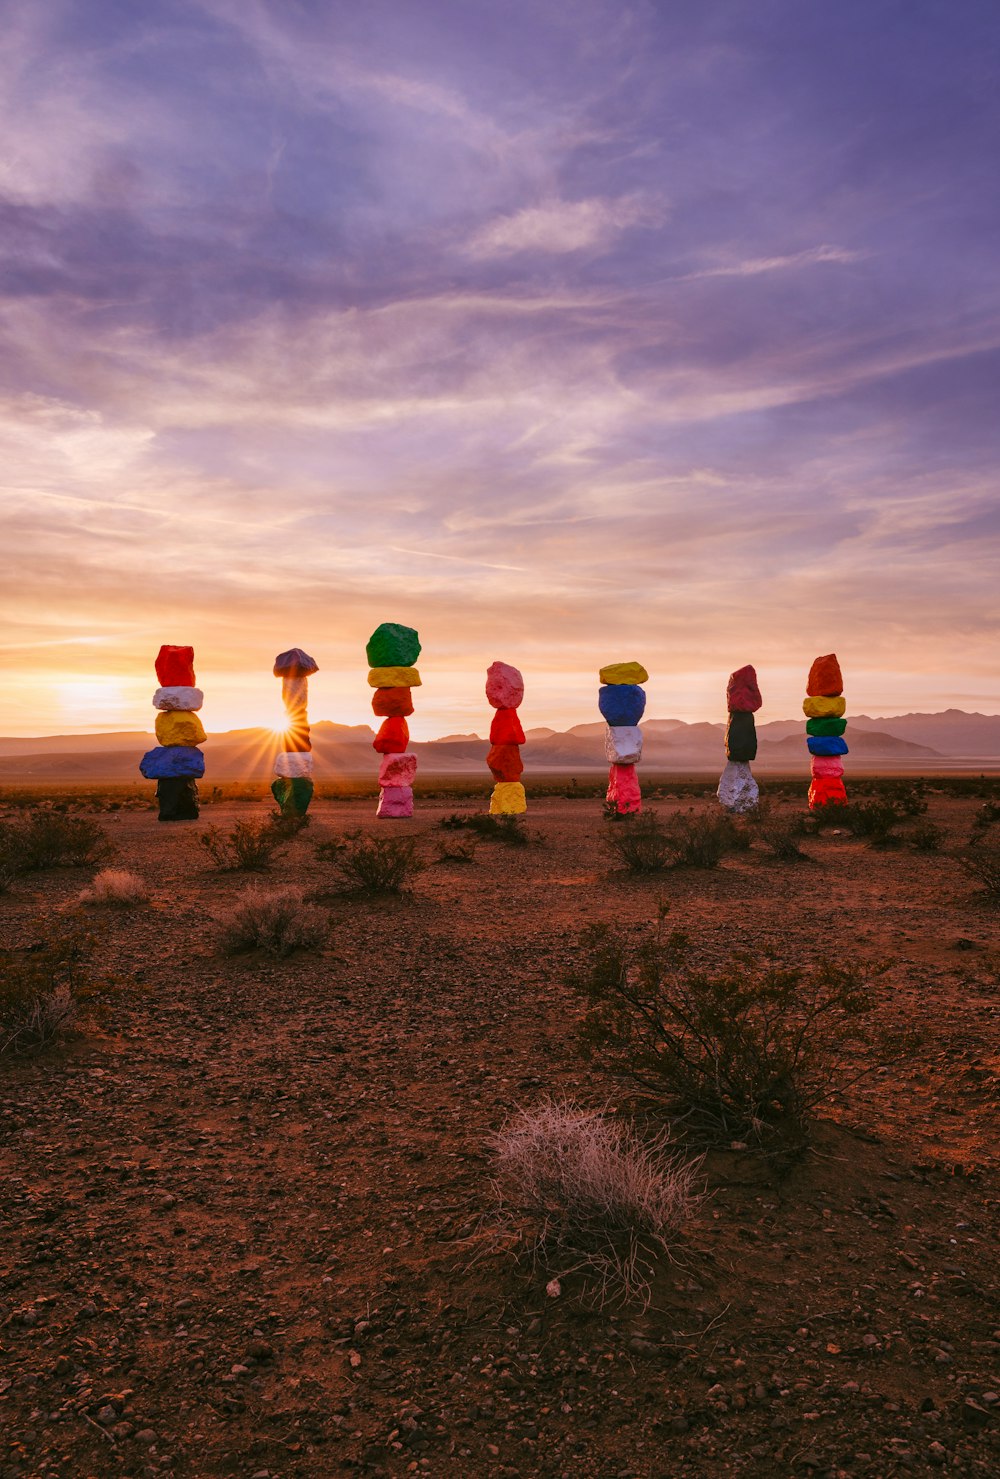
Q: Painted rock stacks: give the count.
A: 7